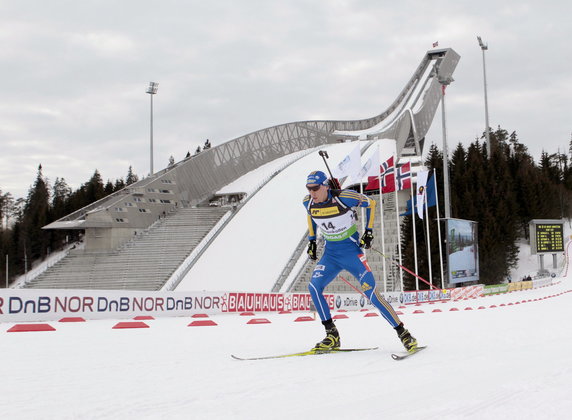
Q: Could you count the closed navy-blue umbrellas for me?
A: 0